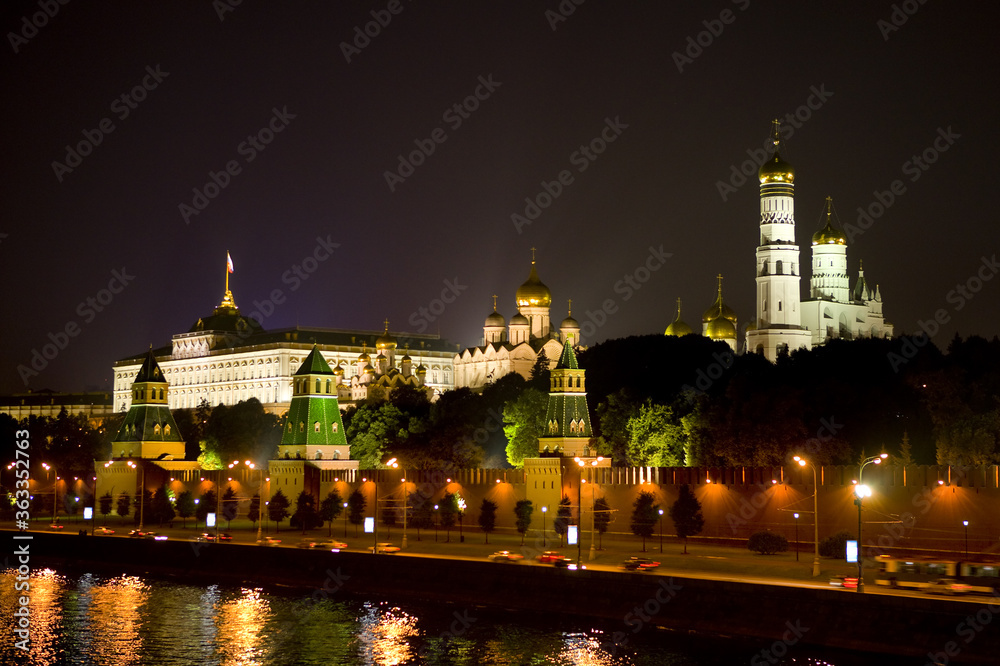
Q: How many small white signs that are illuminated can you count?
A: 5